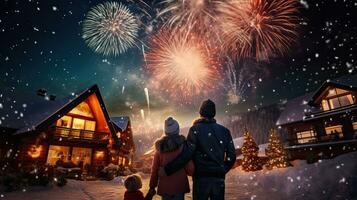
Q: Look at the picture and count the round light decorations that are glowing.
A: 1